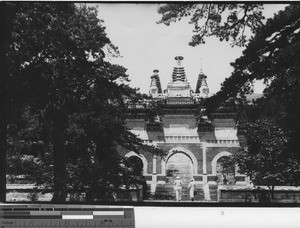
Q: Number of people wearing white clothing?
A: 2